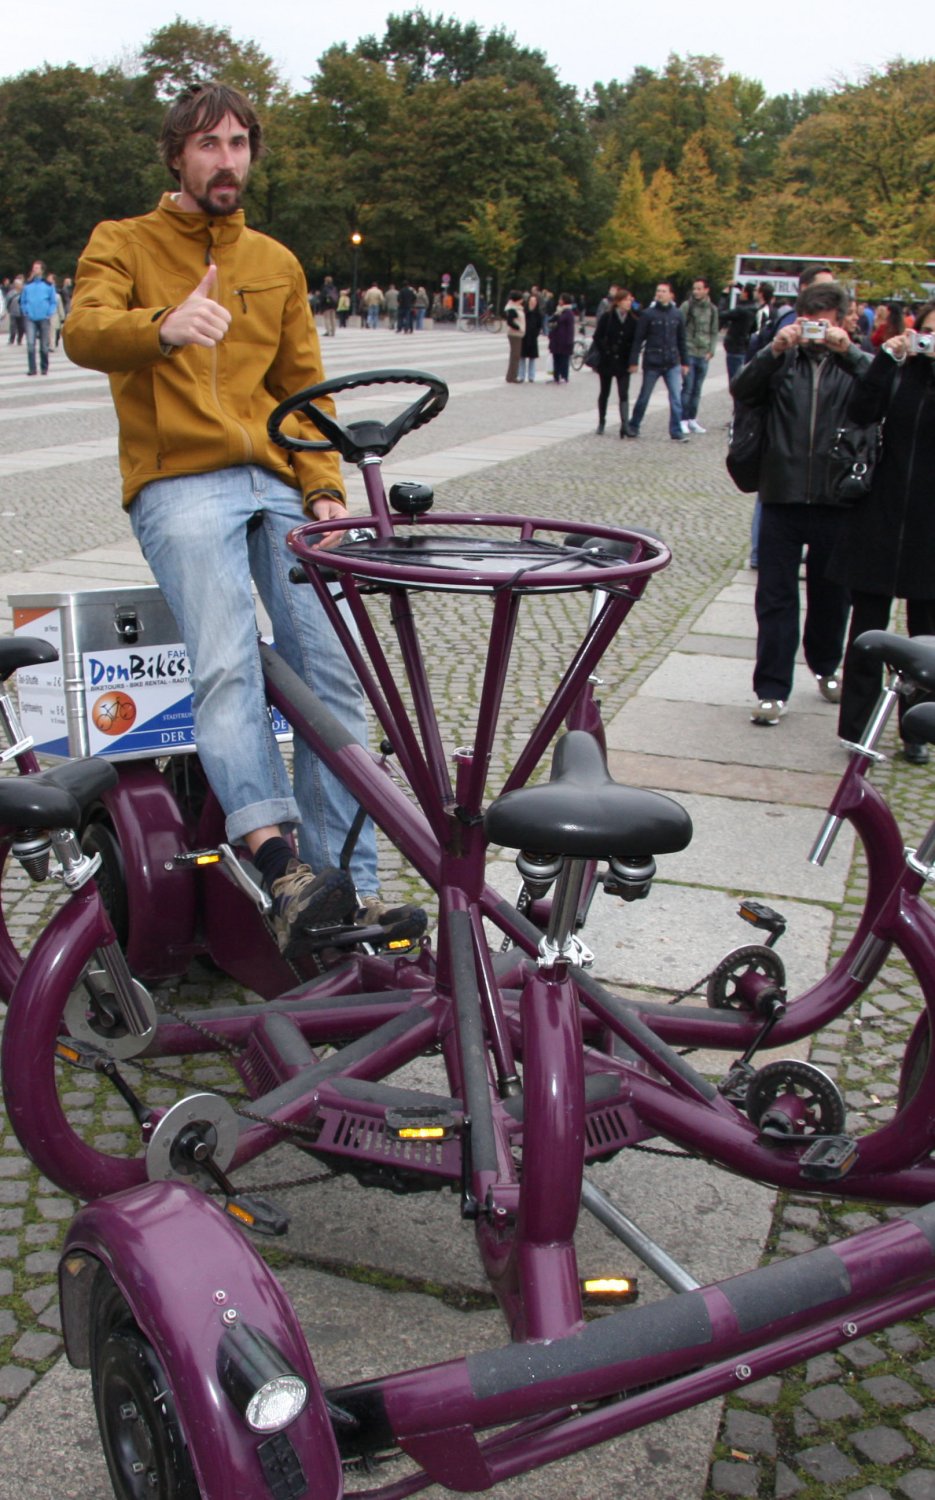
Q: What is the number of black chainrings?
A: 2